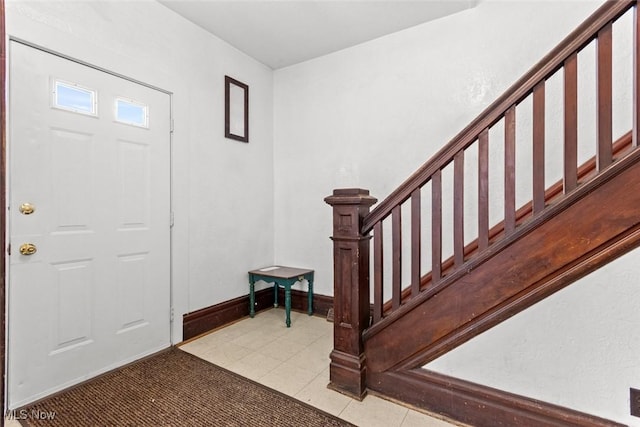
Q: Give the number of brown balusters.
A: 11